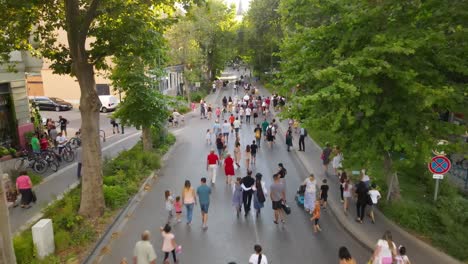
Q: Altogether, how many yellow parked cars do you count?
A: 0